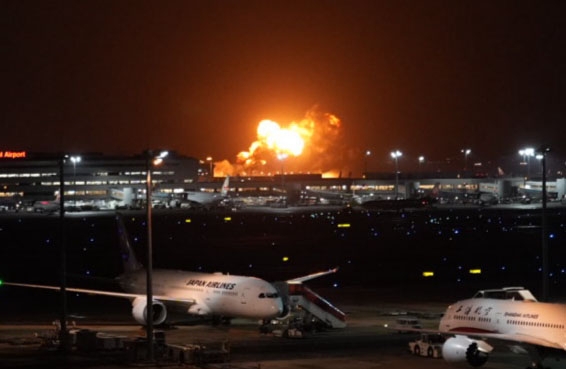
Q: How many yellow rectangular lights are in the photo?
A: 6